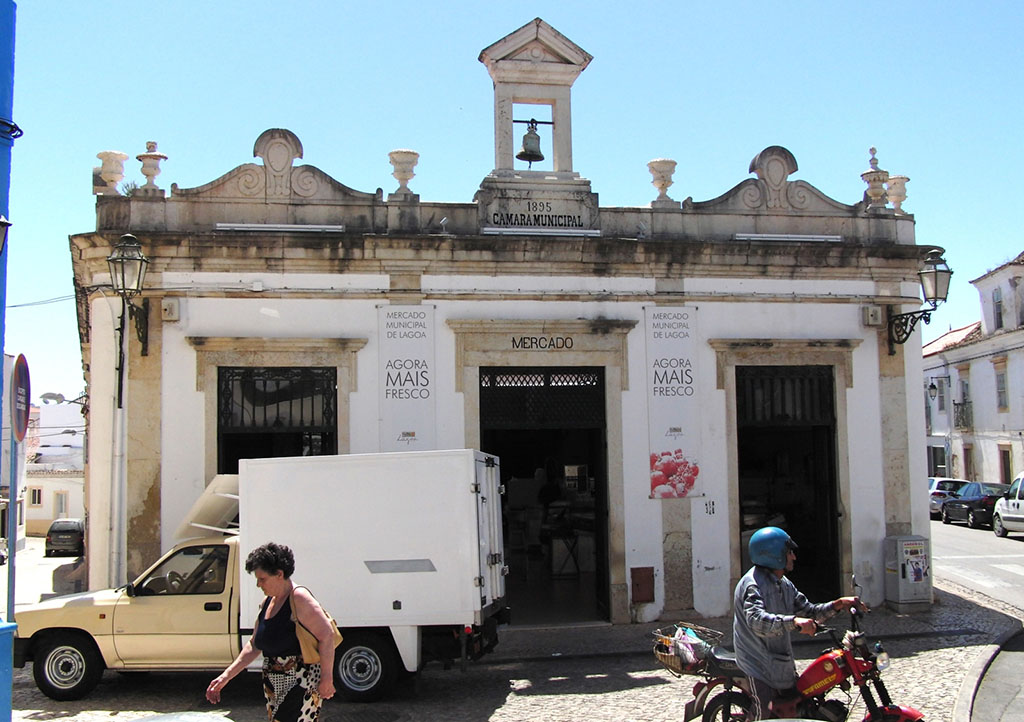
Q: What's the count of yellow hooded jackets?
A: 0